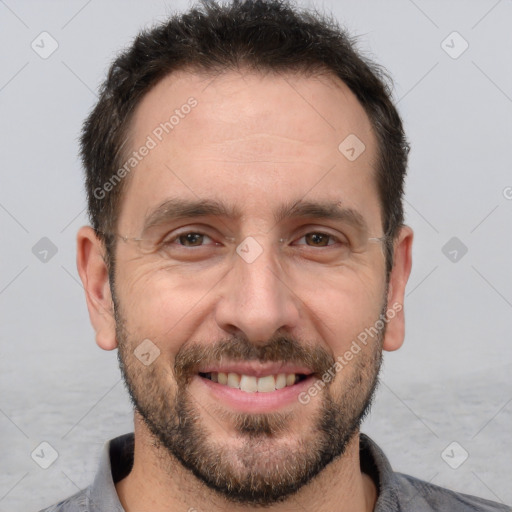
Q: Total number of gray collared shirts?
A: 1